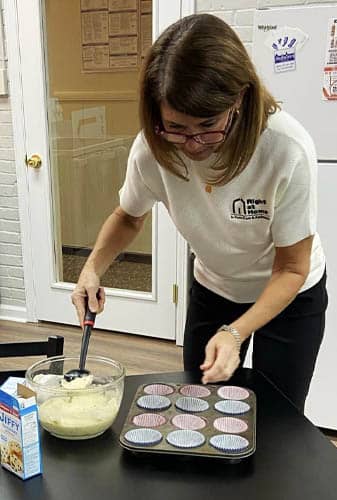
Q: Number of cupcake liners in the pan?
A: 12